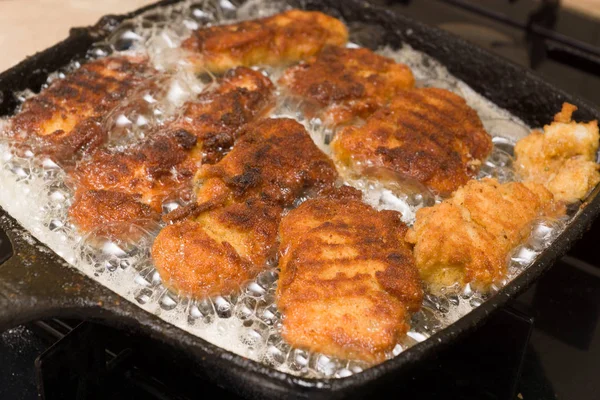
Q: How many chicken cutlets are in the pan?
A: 9